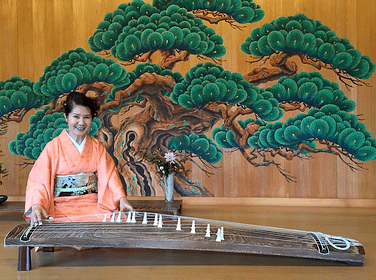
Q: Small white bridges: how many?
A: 13